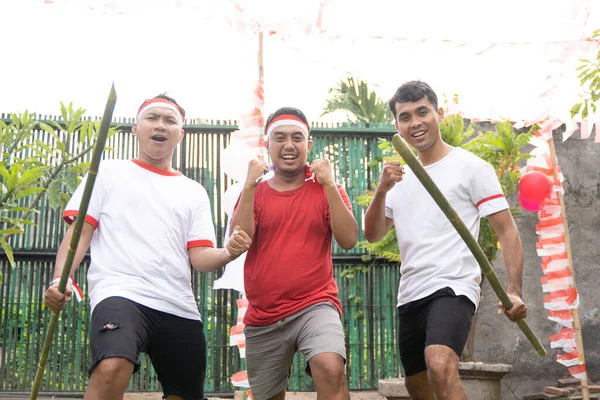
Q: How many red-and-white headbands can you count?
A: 2